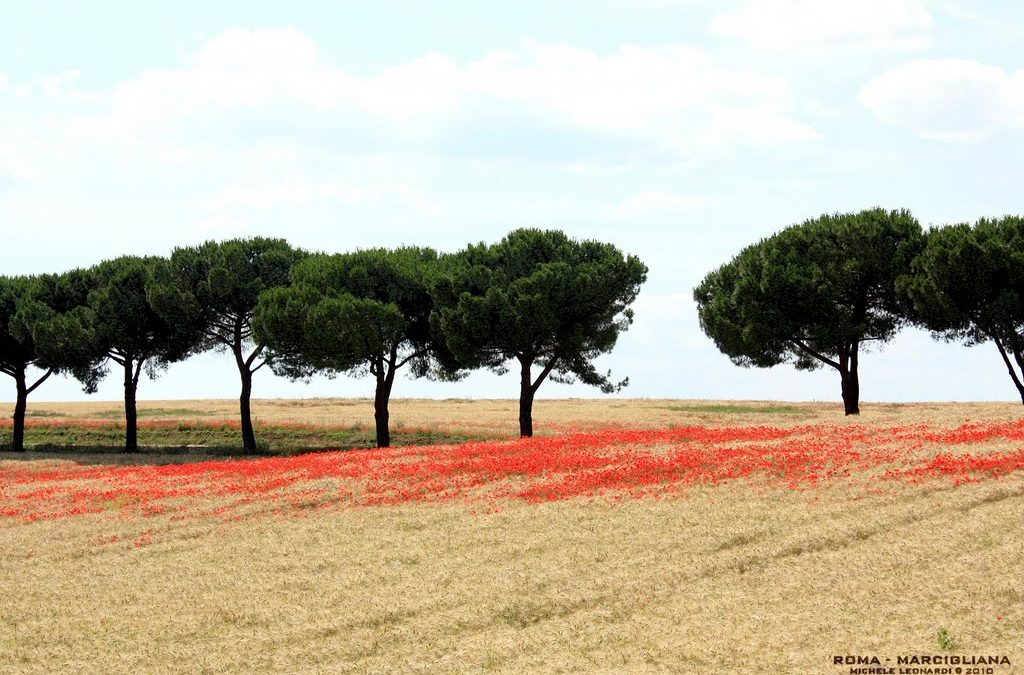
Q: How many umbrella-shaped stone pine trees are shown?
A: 7